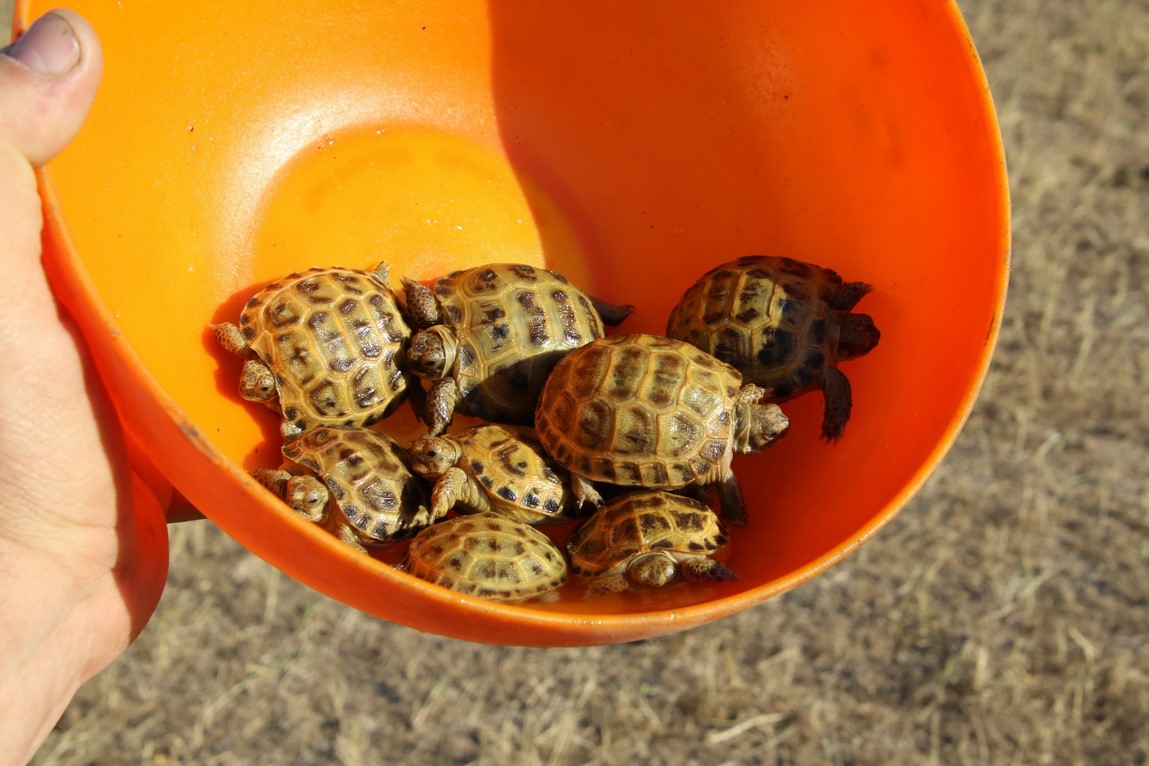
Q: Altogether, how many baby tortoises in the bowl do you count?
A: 8